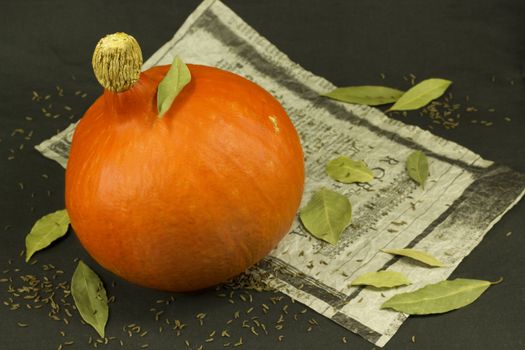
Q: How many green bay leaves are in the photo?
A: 11